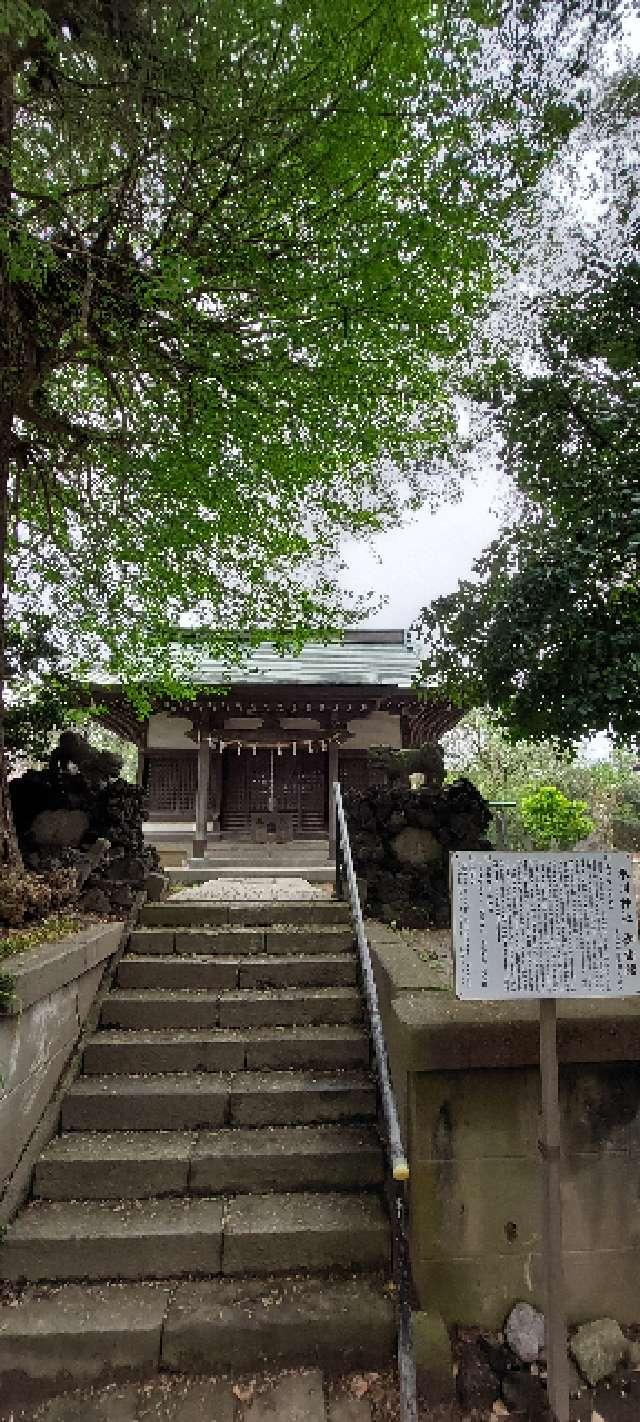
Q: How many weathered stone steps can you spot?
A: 9